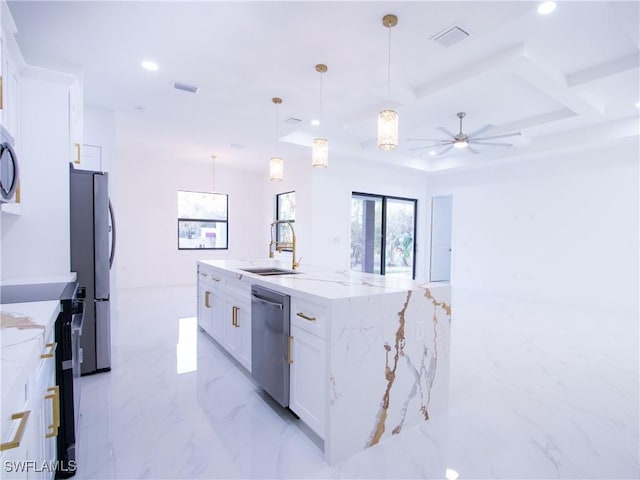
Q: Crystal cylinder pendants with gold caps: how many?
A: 3